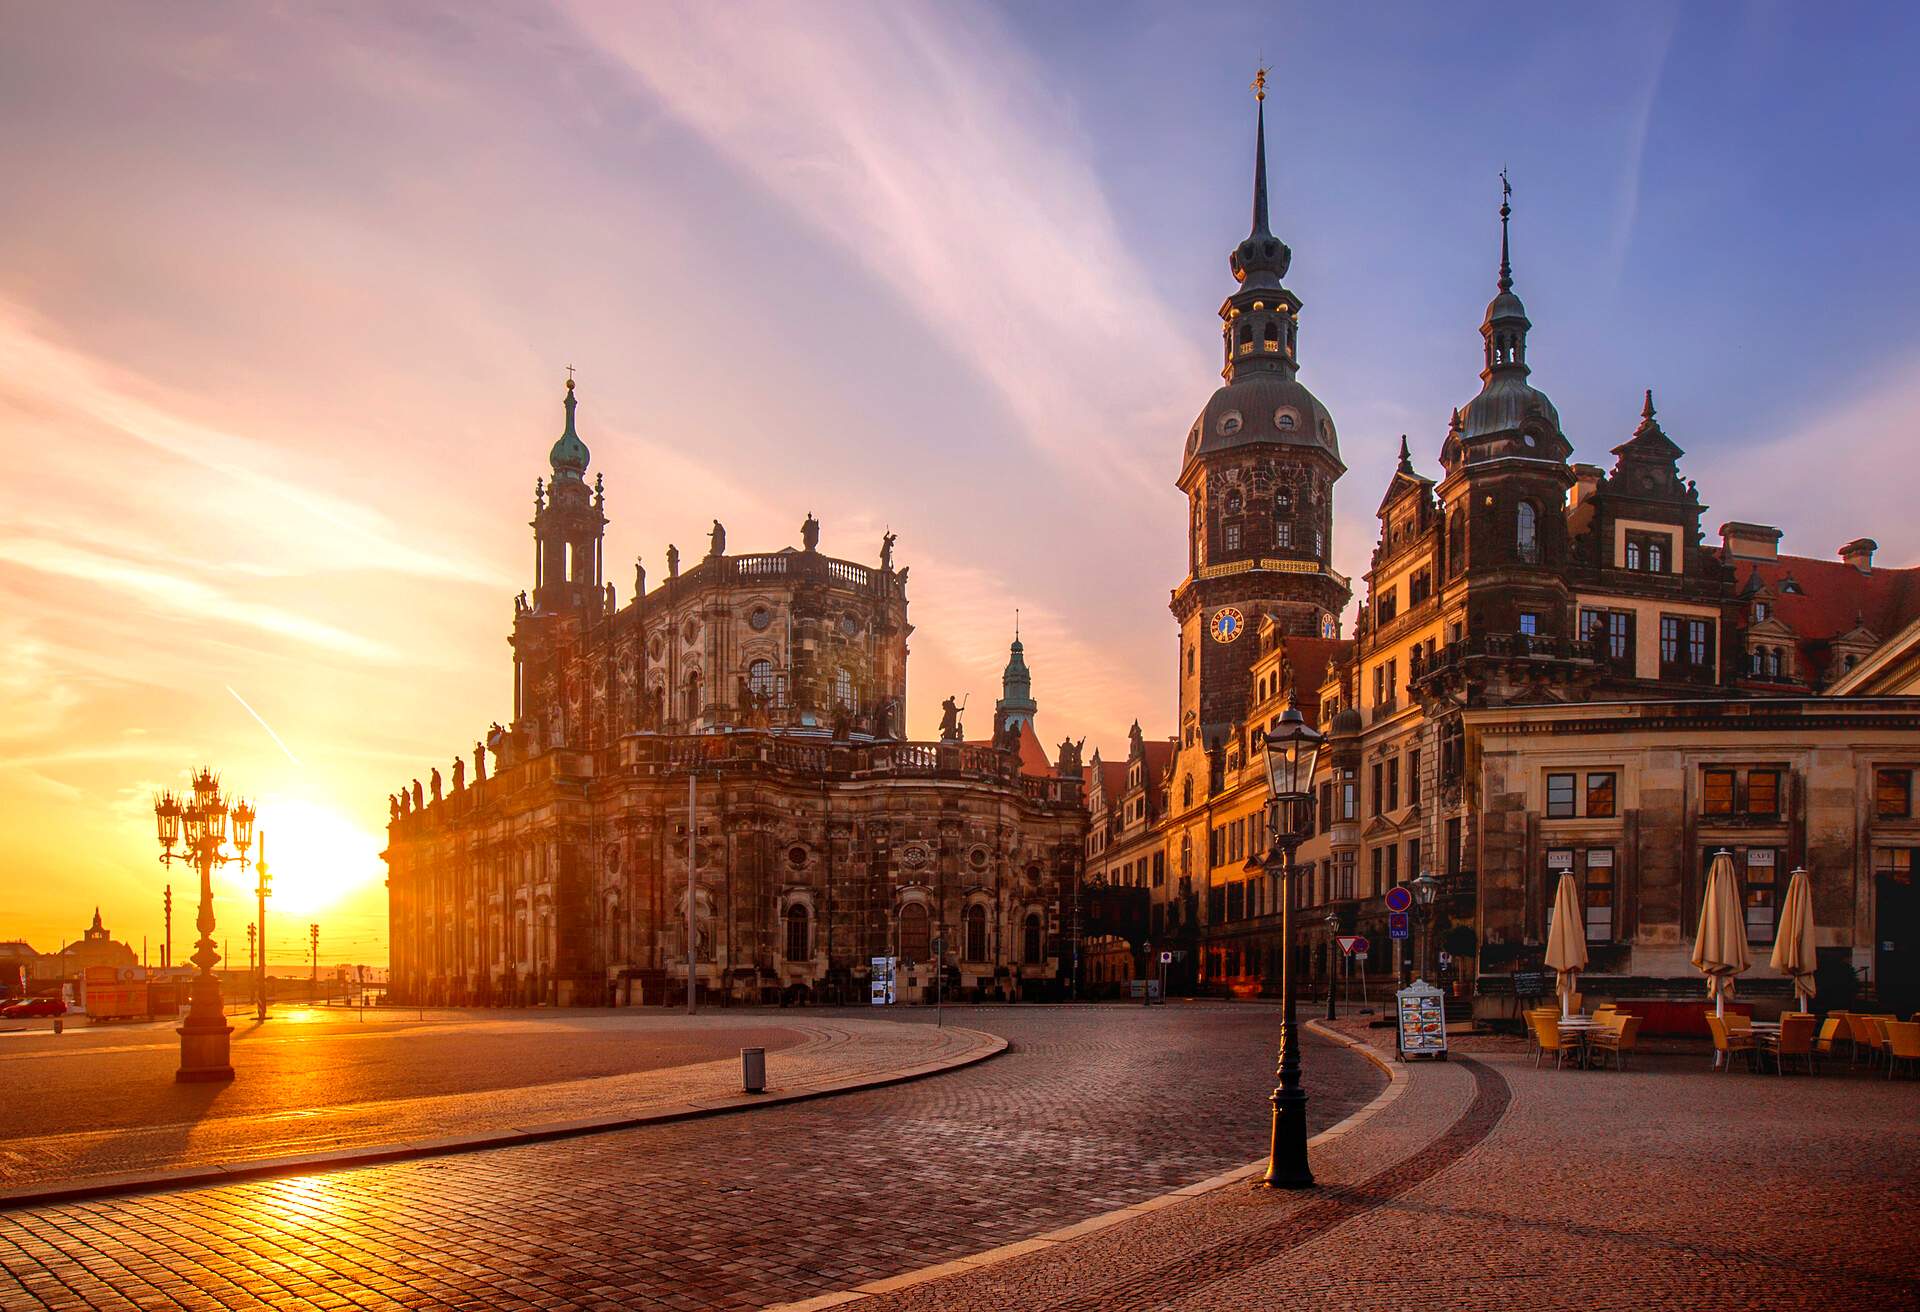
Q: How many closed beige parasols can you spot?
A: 3